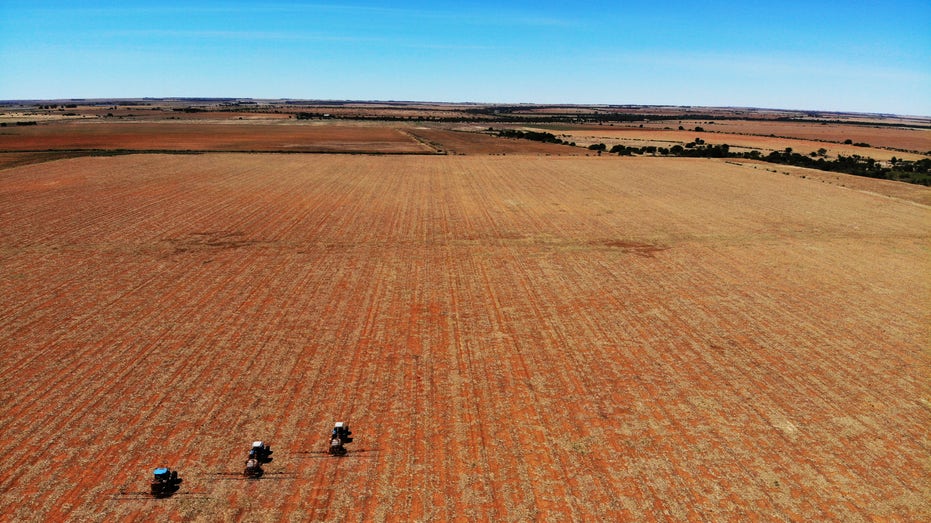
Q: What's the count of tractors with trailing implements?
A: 3